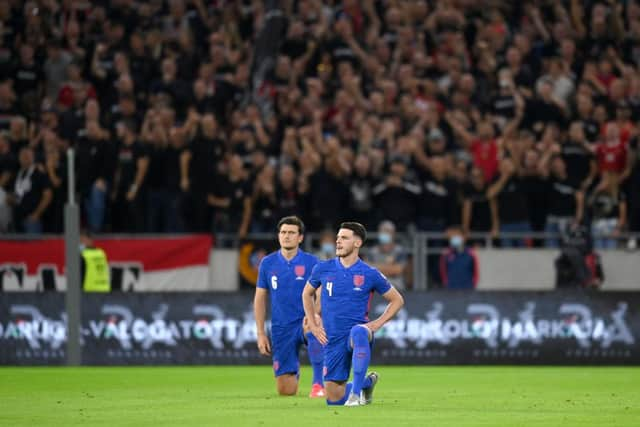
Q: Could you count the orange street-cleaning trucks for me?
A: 0